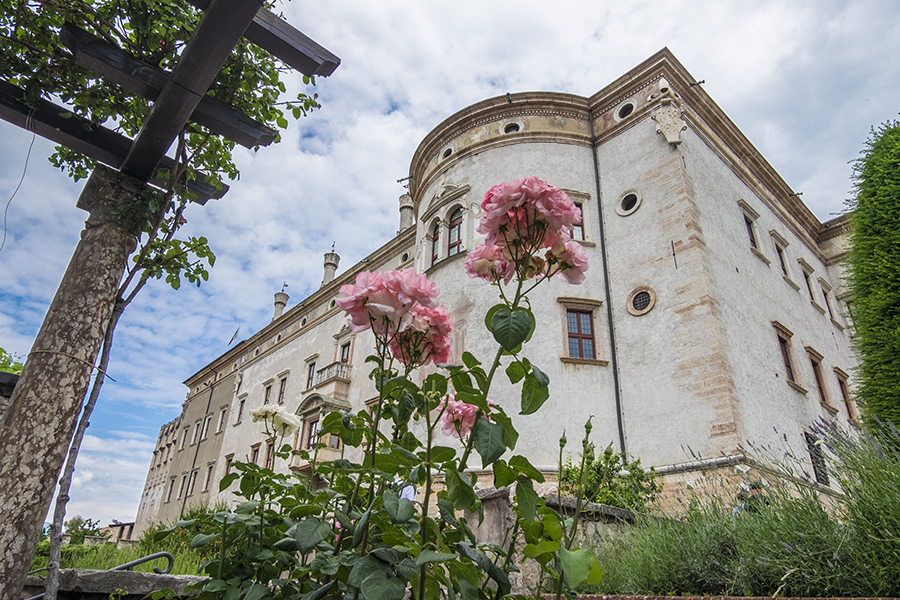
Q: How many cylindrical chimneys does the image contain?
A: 3